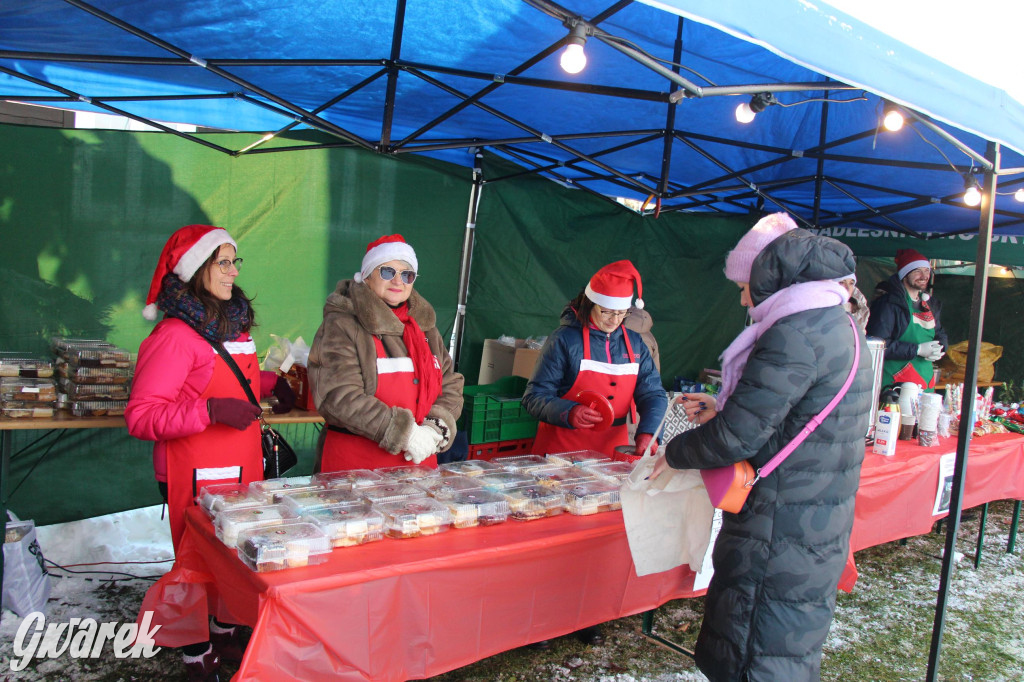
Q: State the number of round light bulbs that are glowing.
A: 5